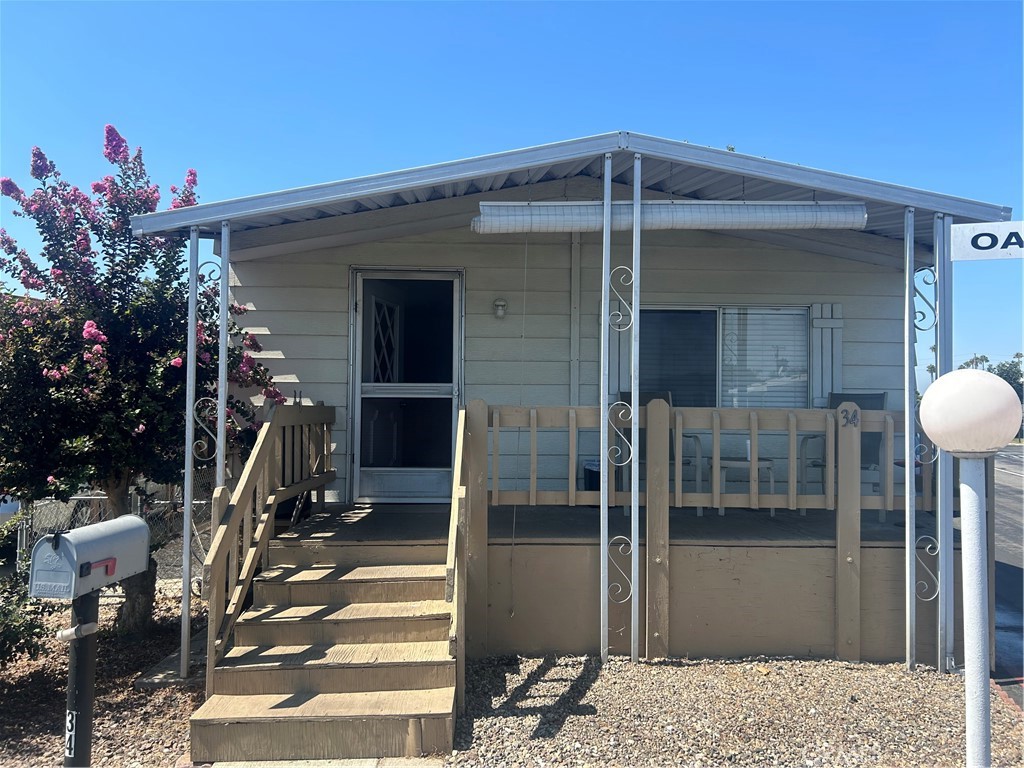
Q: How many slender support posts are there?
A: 6